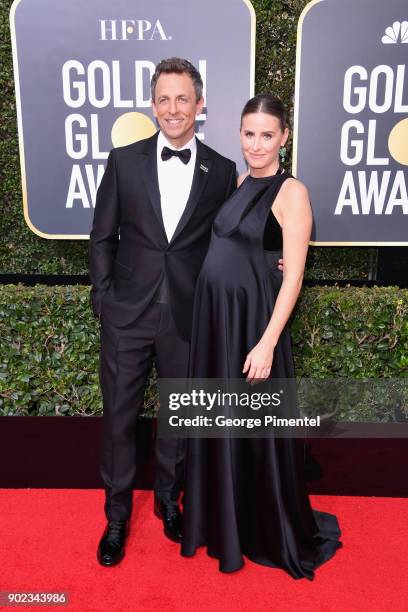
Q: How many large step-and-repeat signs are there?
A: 2